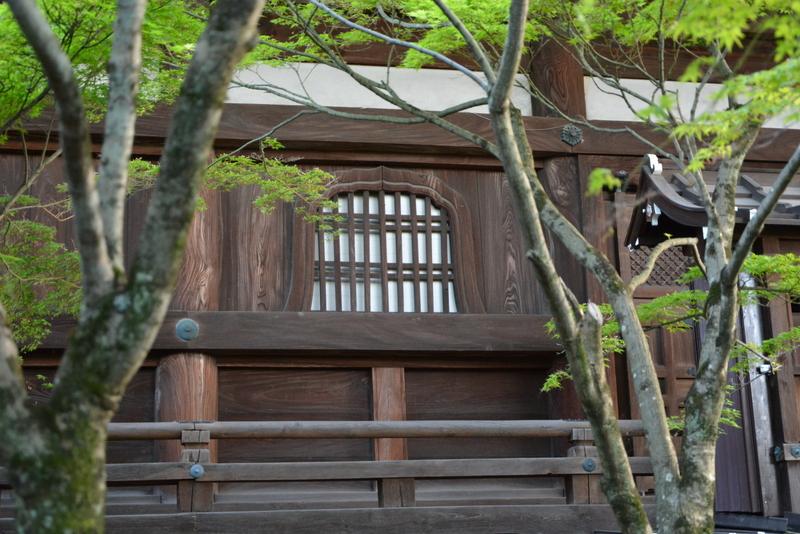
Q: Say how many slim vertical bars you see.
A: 9